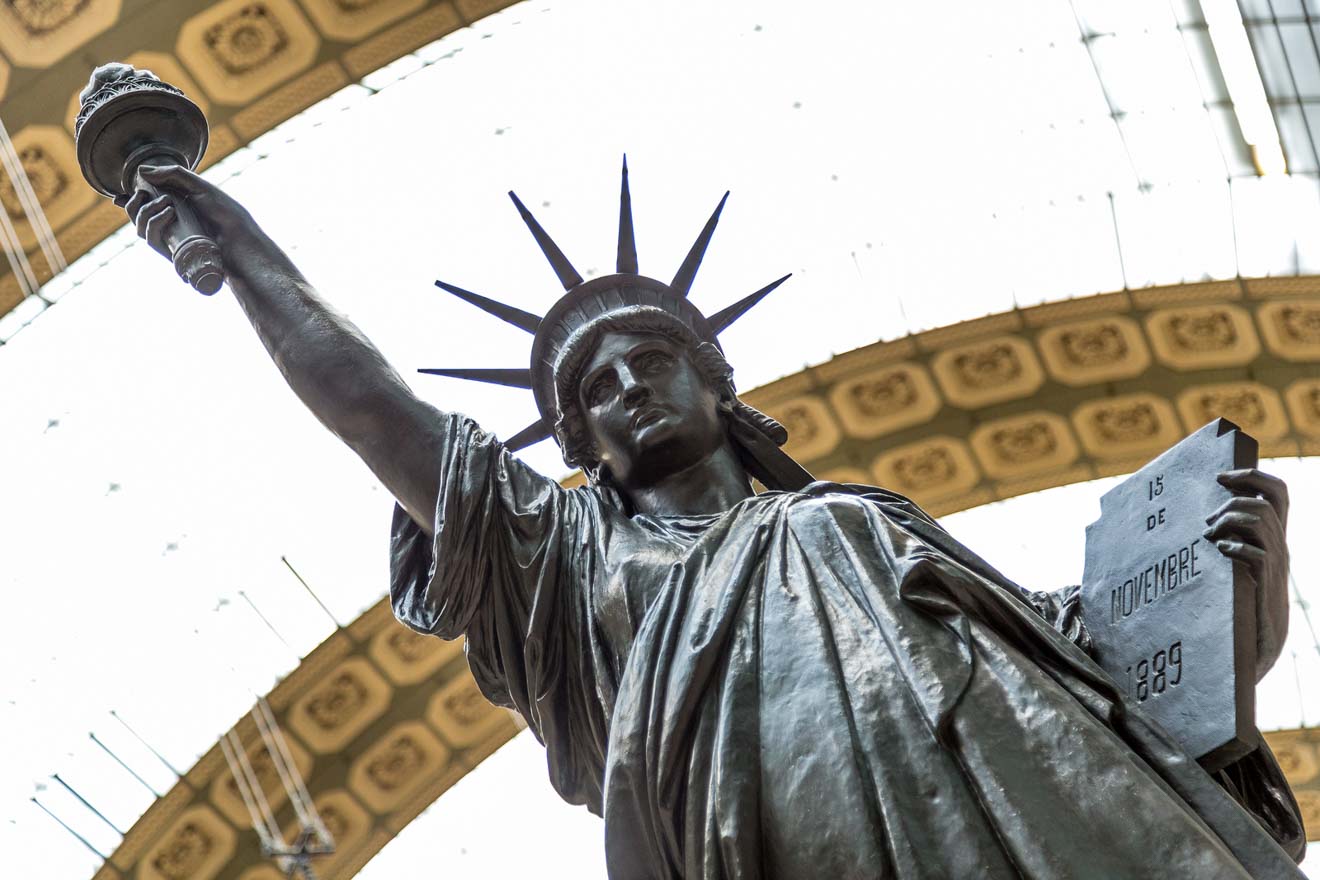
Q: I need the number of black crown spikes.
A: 7